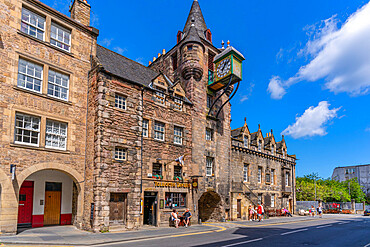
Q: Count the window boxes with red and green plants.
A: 2